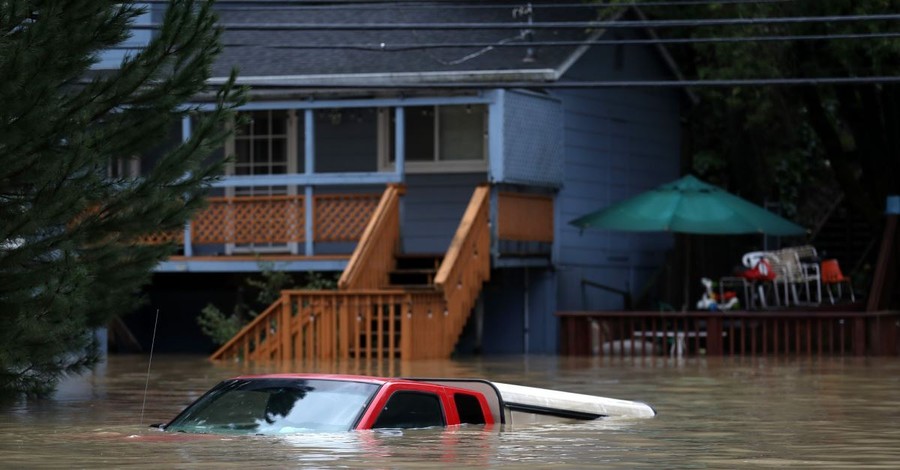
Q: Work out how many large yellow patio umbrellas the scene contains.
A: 0